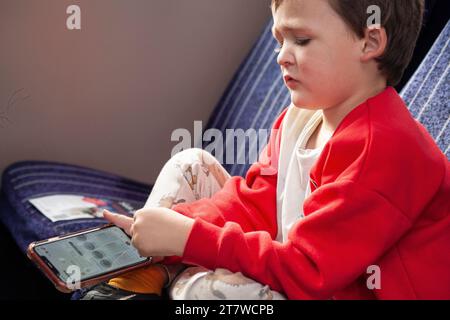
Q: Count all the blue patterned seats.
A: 2